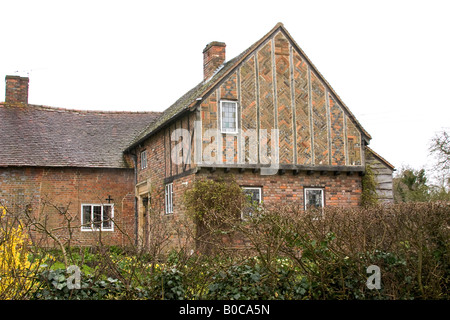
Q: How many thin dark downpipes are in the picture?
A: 1